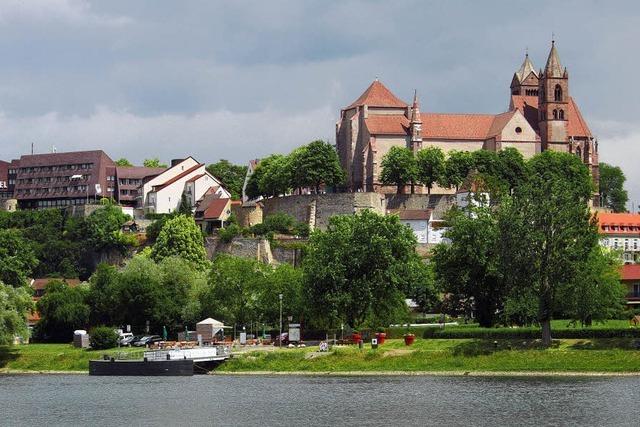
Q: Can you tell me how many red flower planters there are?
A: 3